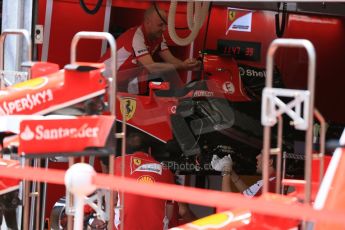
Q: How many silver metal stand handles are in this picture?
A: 3